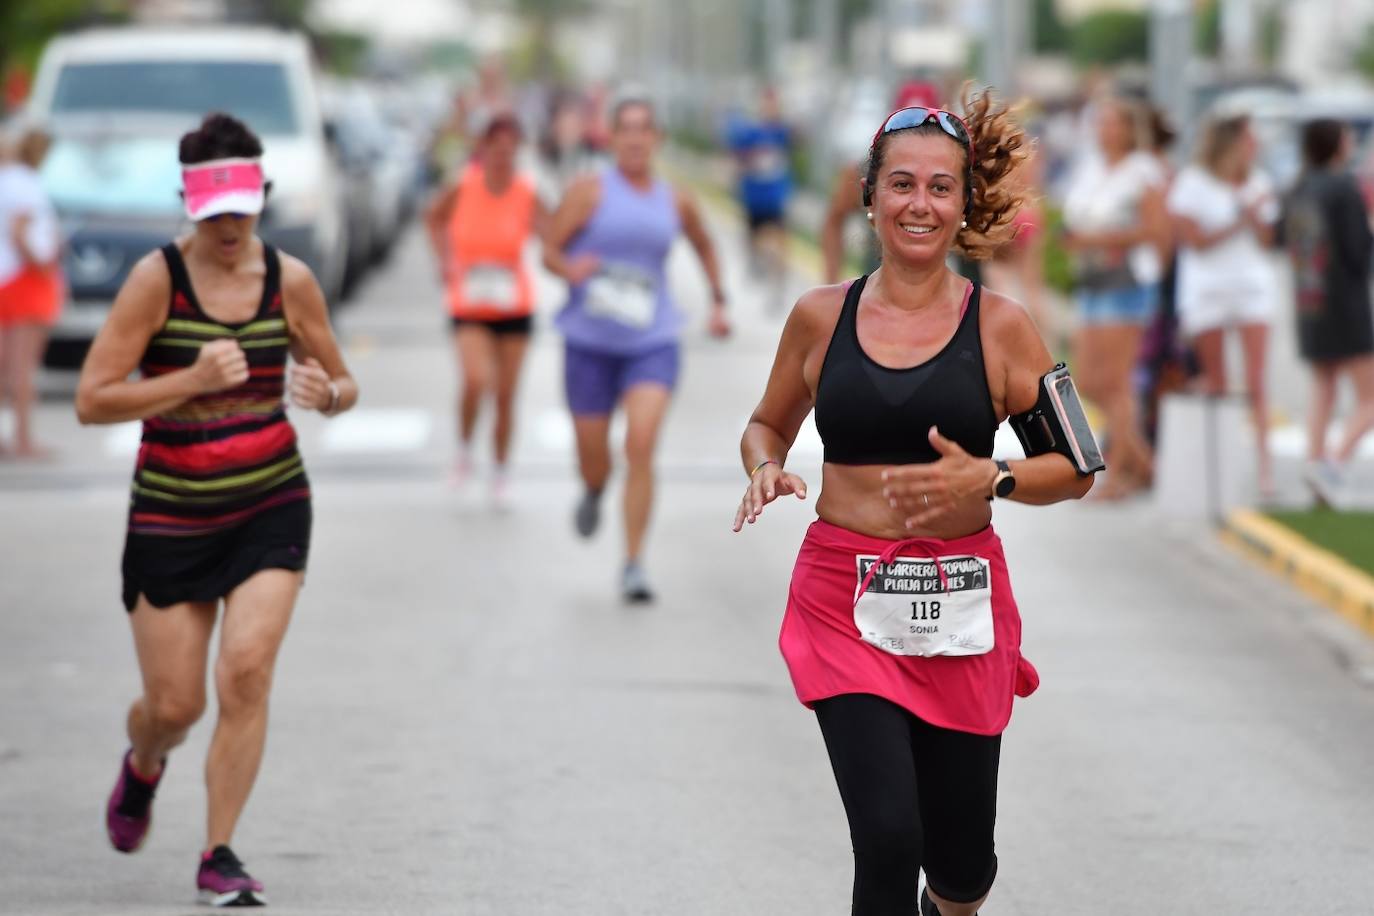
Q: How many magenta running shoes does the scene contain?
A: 2